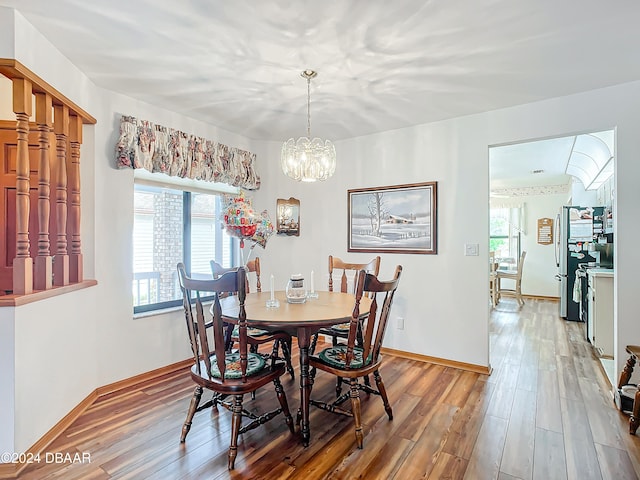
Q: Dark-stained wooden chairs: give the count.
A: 4